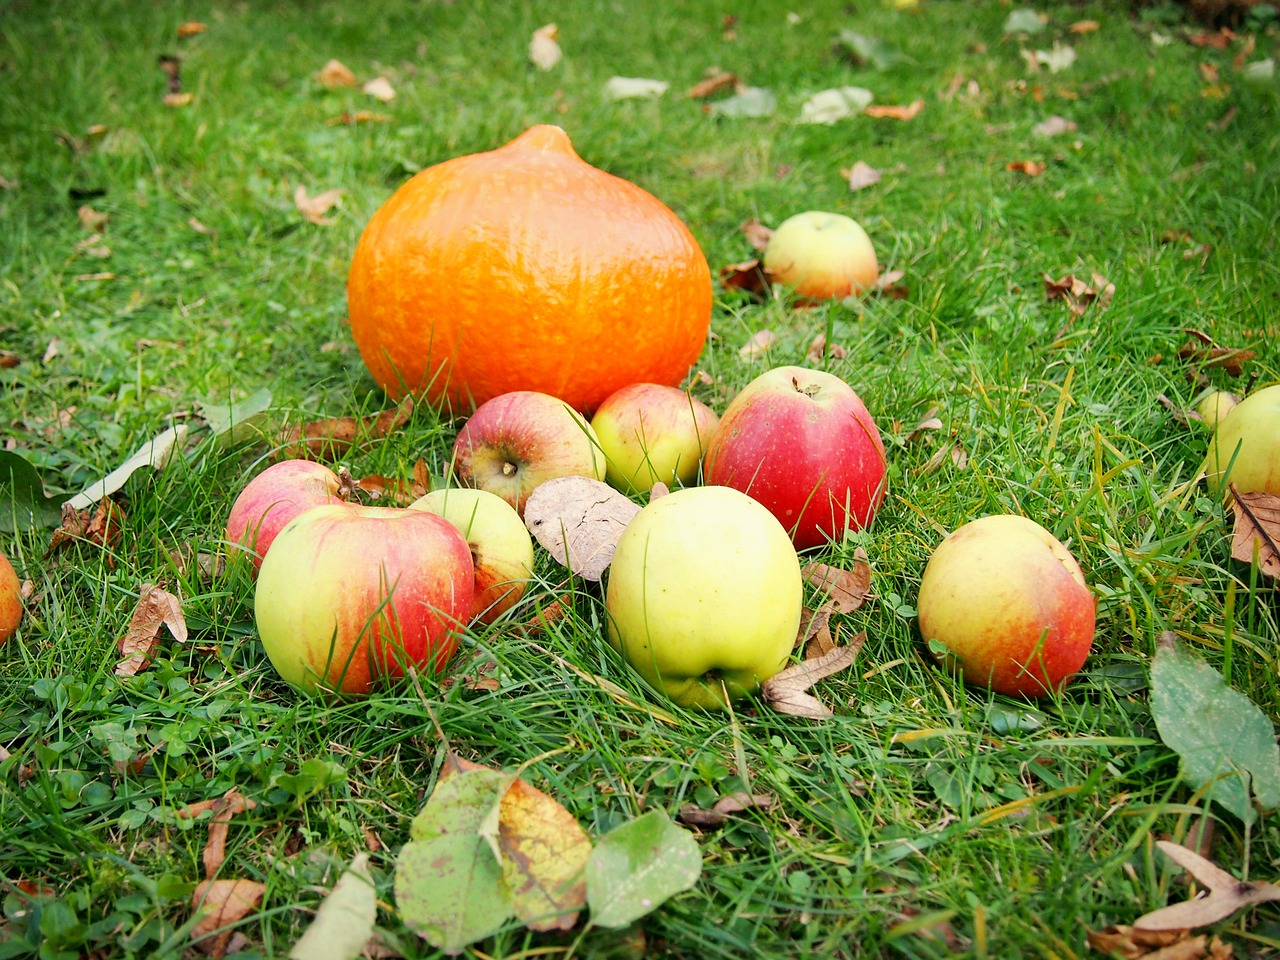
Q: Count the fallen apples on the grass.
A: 12